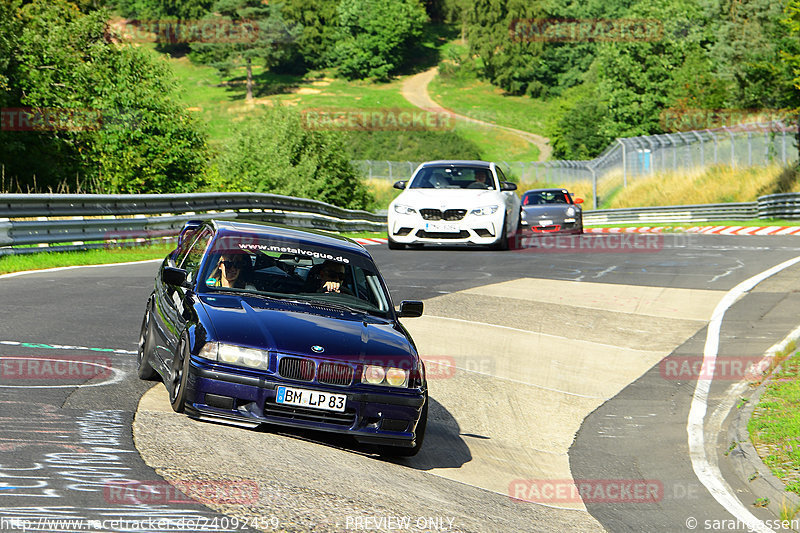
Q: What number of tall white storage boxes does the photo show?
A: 0